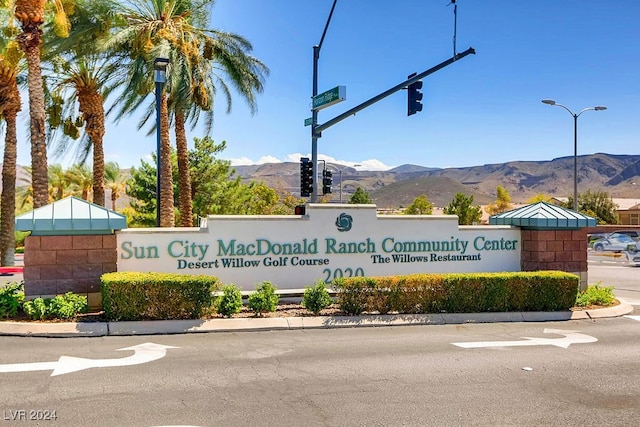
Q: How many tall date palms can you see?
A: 5